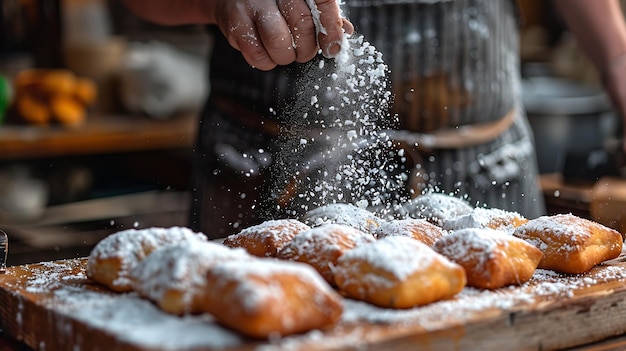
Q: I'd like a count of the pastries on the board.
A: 12